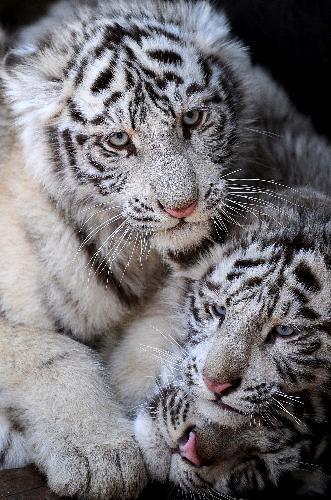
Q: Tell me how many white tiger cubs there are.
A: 3